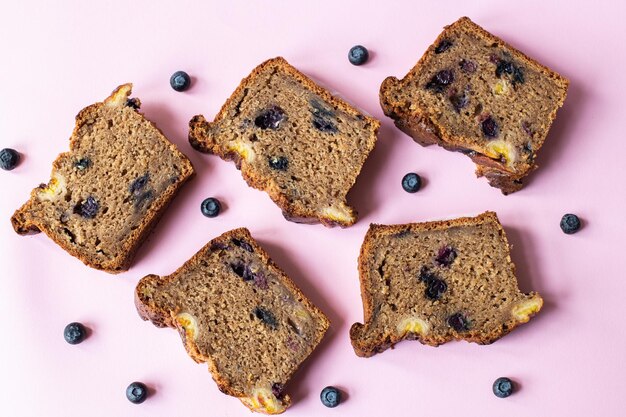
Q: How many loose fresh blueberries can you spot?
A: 10